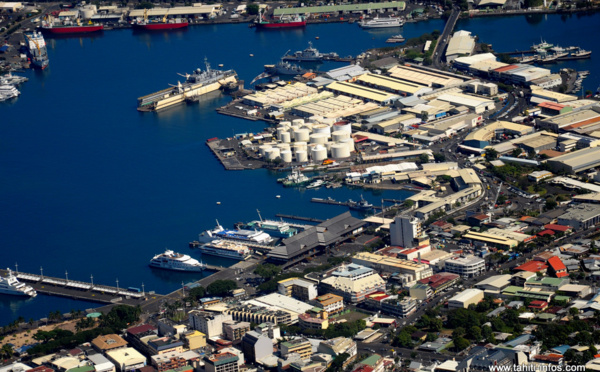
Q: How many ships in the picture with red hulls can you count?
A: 3